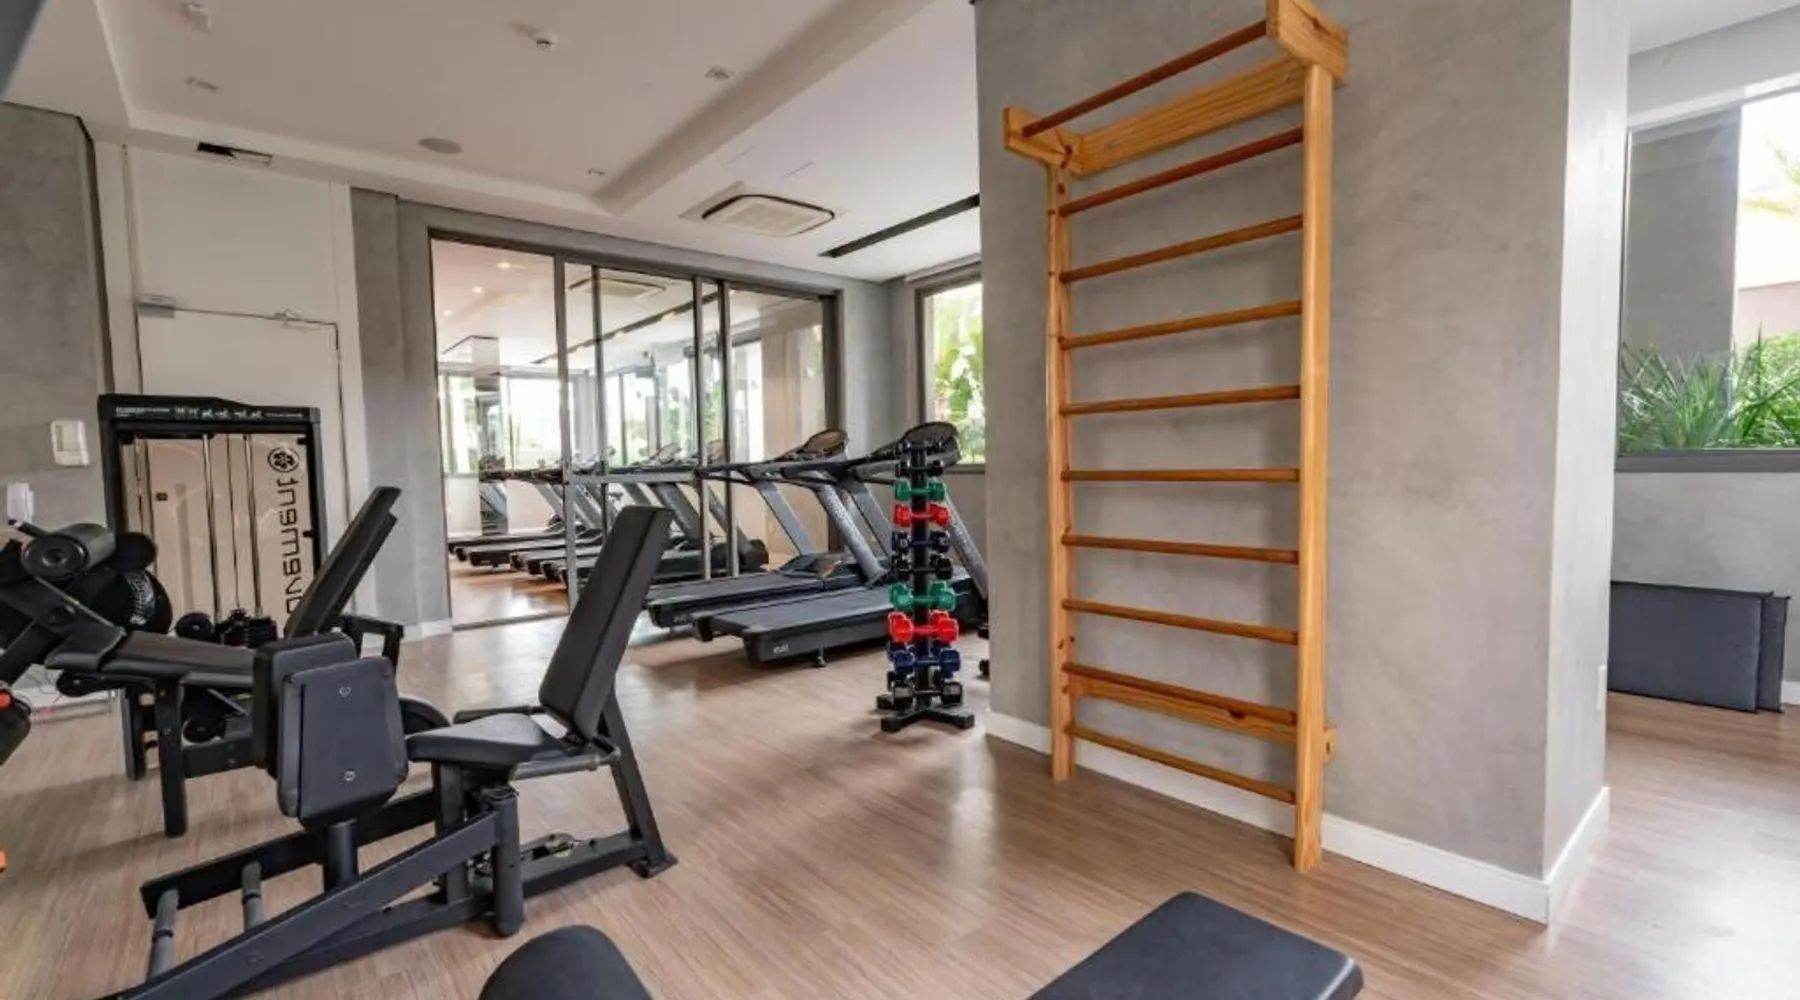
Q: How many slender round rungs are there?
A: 10